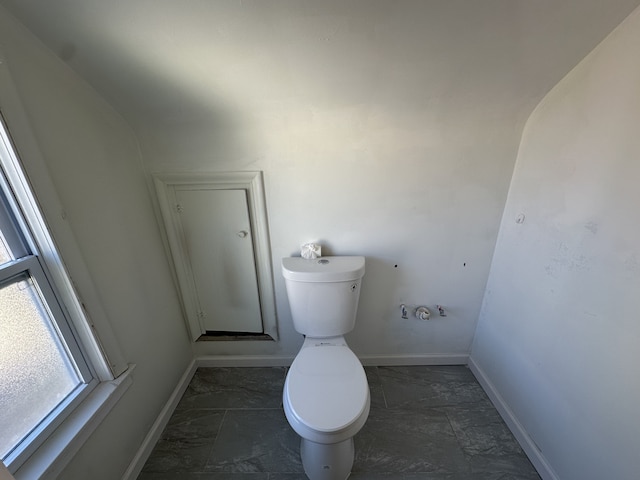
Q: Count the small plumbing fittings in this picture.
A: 3